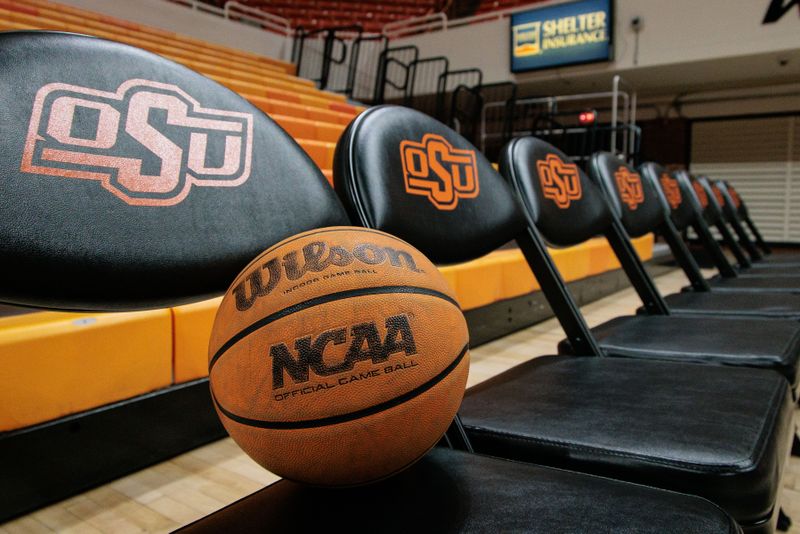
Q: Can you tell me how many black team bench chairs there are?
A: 8